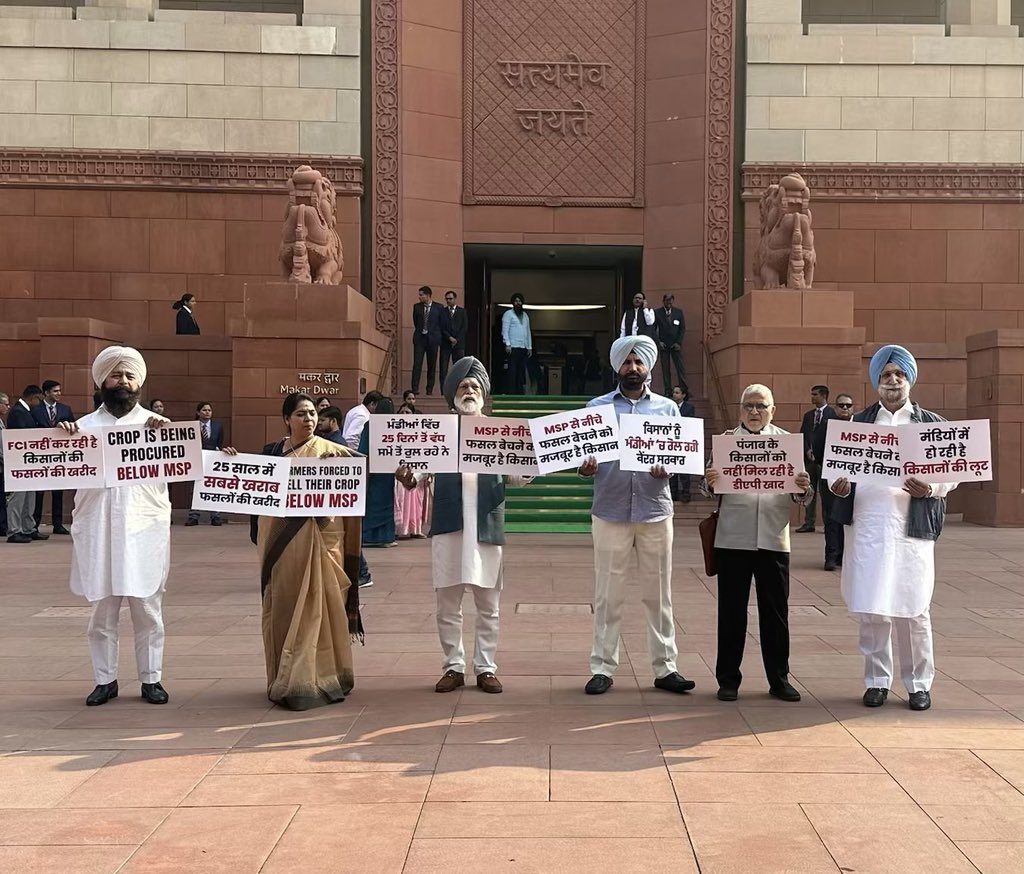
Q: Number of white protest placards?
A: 11